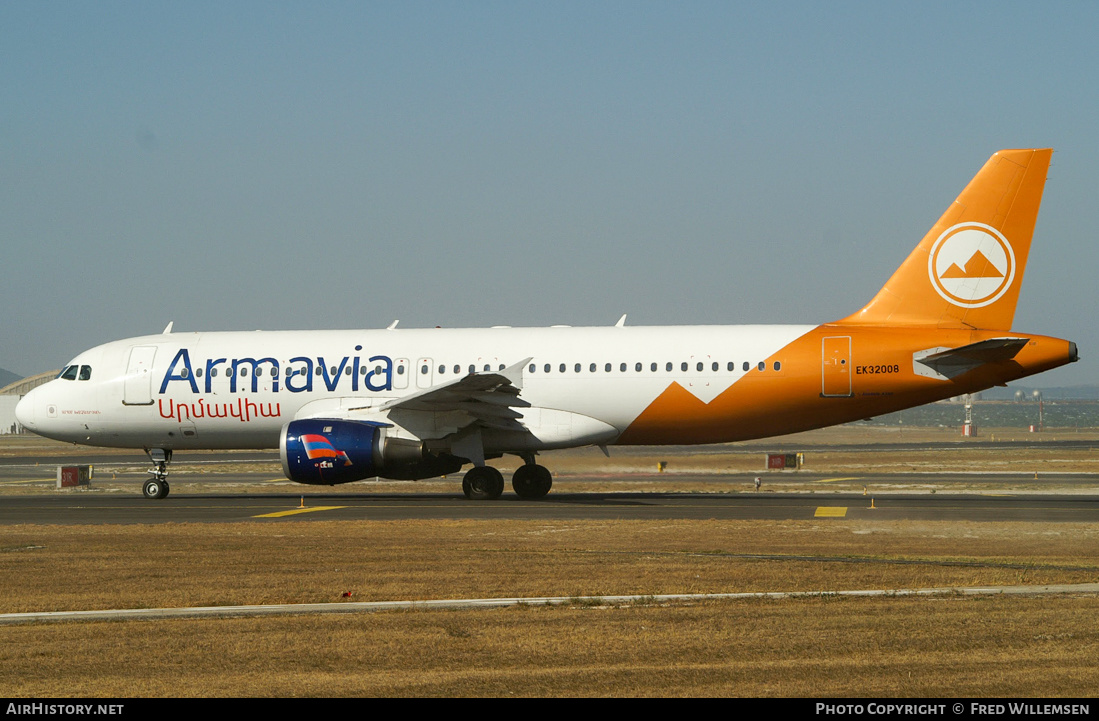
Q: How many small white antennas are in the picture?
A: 3